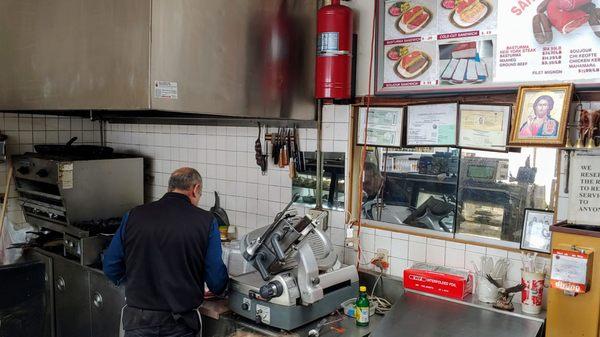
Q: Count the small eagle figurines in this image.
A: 1